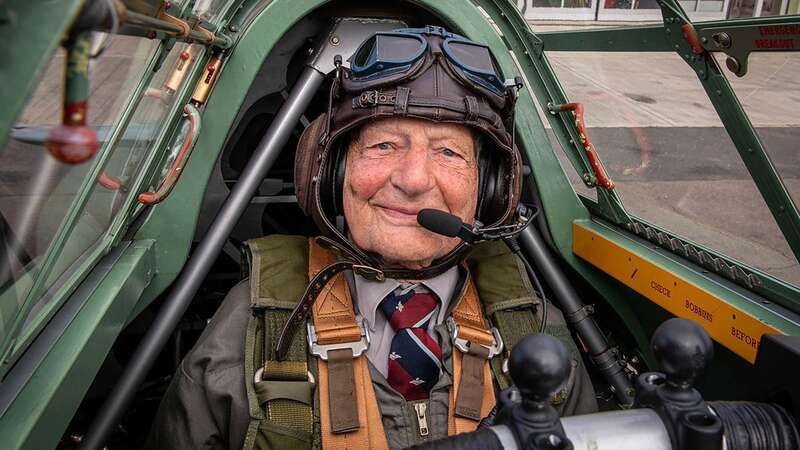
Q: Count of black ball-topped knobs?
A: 2